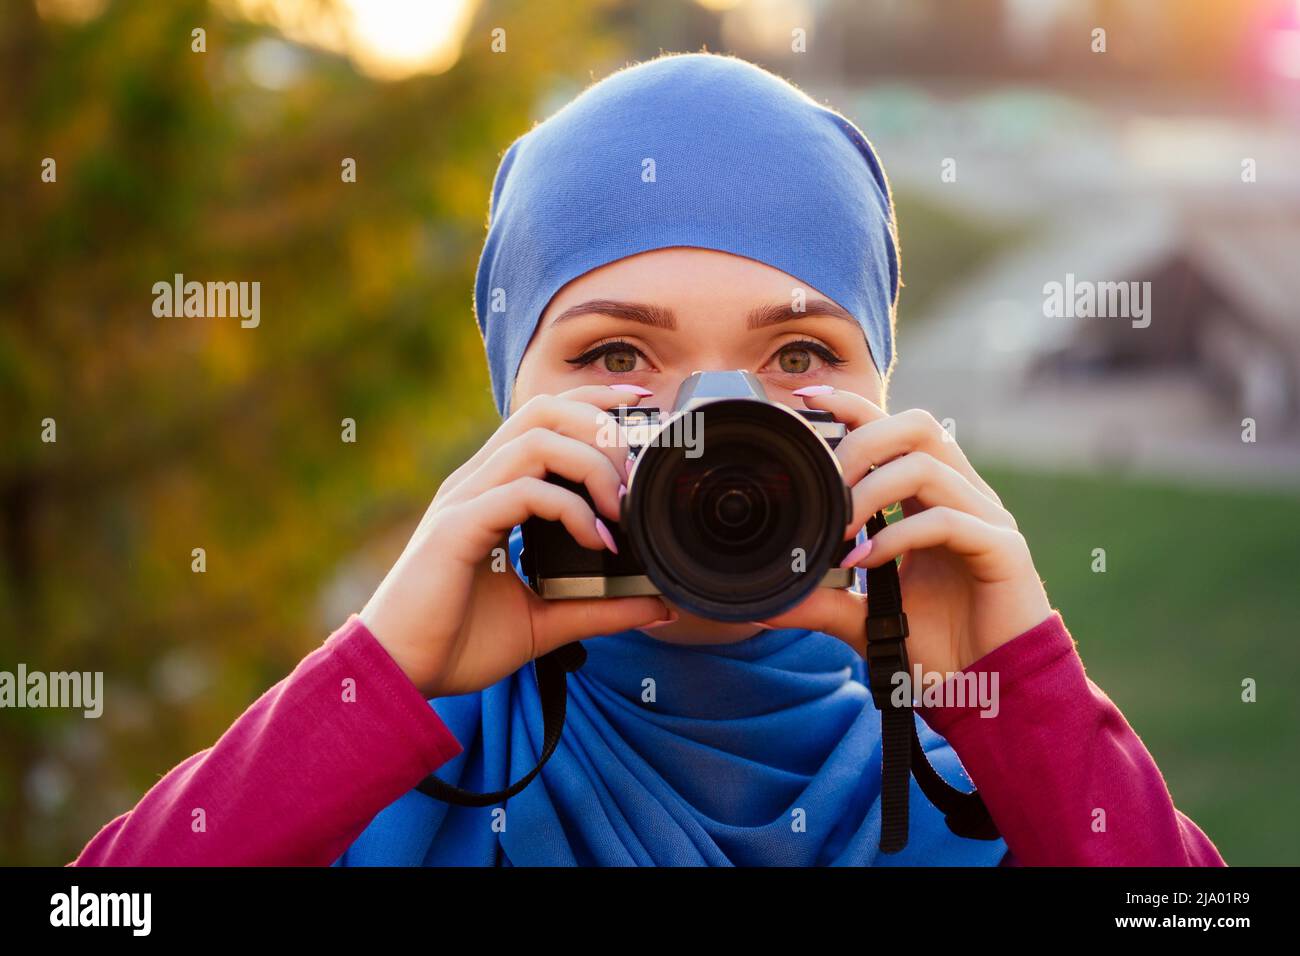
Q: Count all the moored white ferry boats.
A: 0